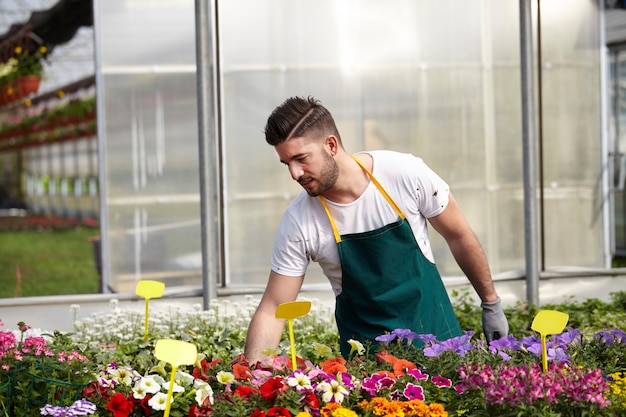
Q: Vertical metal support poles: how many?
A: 2